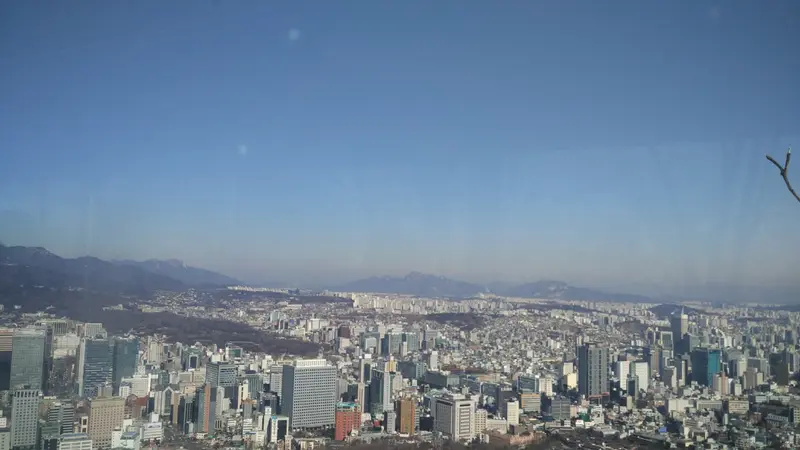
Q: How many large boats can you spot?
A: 0